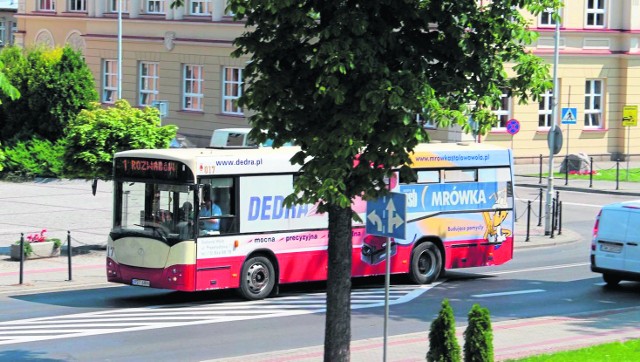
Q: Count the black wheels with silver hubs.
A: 2